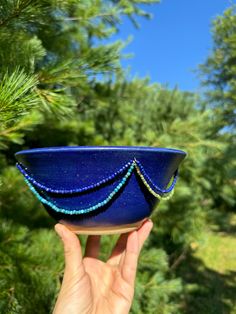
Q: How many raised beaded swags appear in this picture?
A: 4